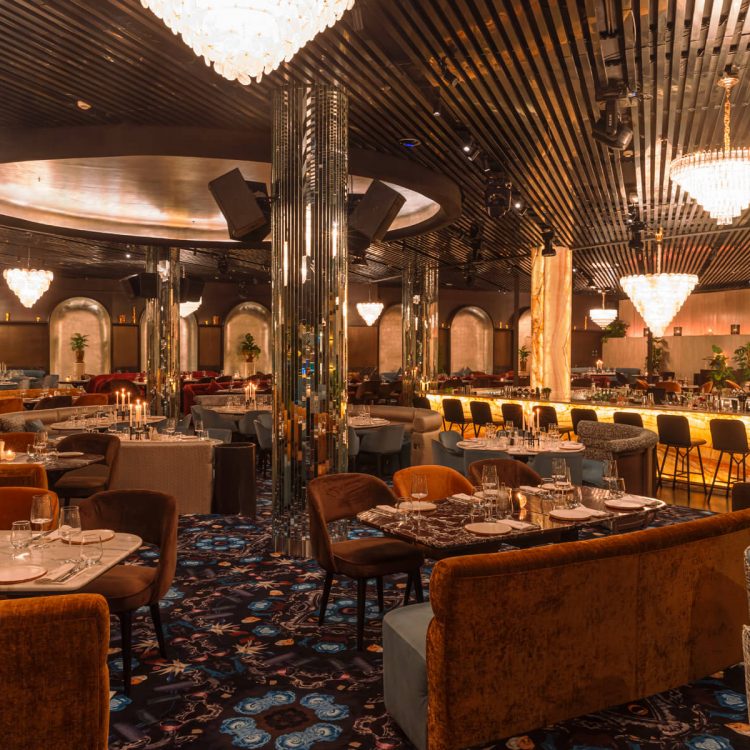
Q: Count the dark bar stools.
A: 9